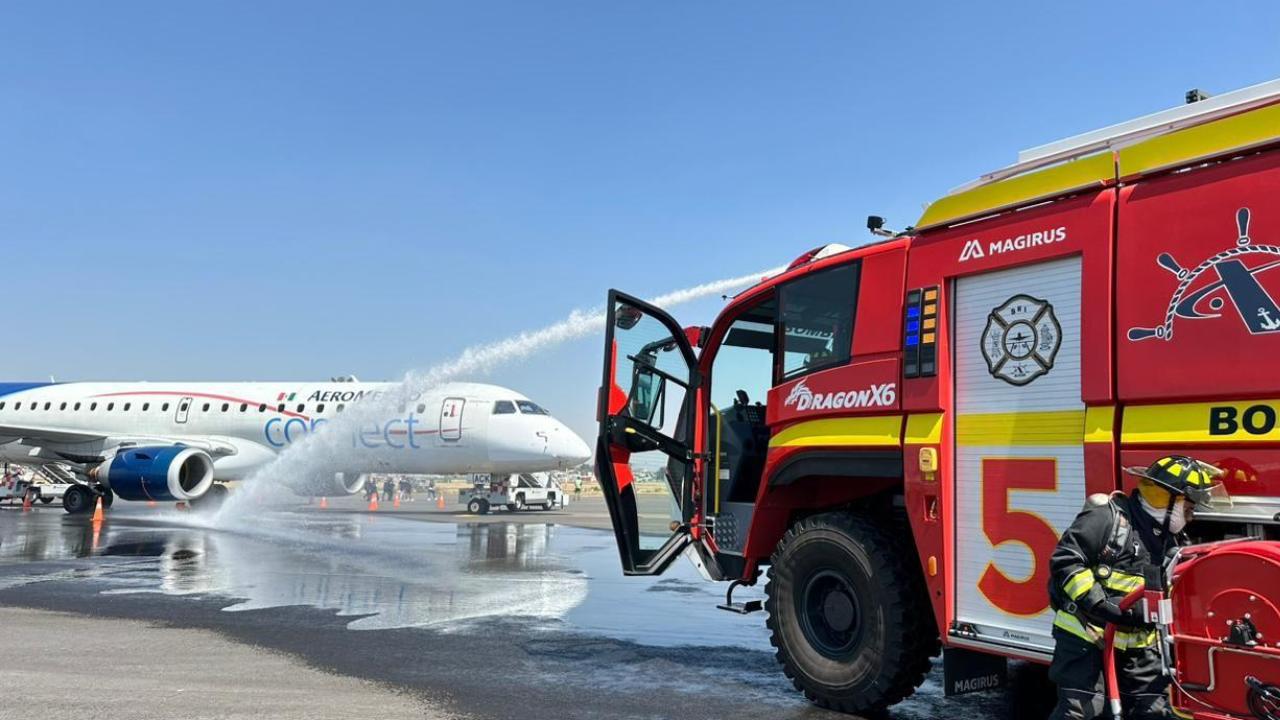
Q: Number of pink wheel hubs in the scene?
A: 0